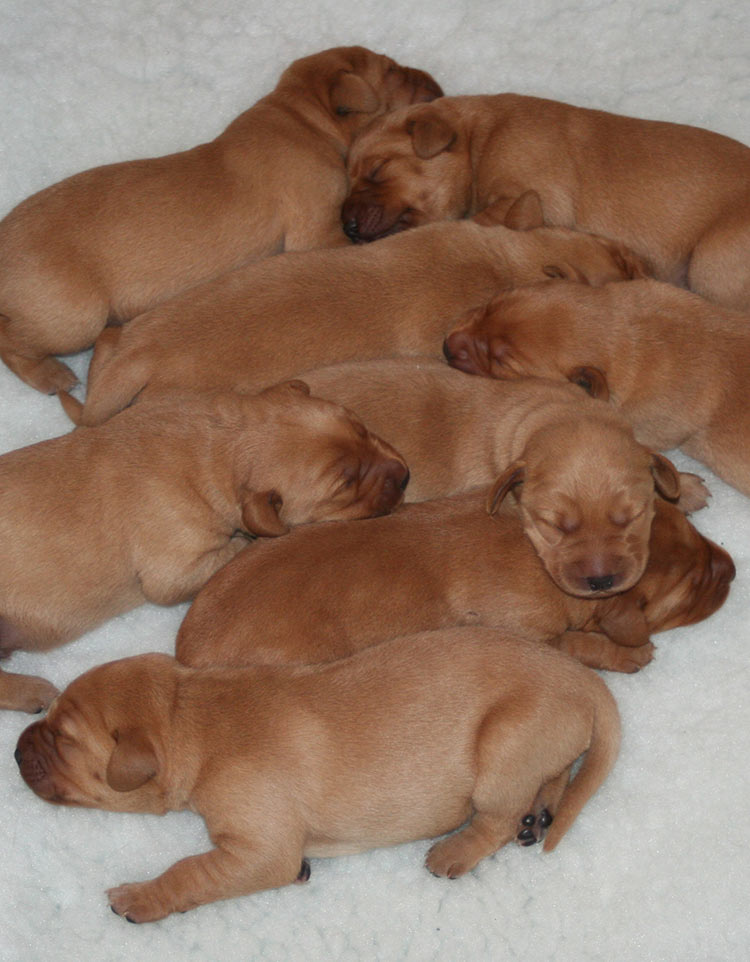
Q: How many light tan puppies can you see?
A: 8